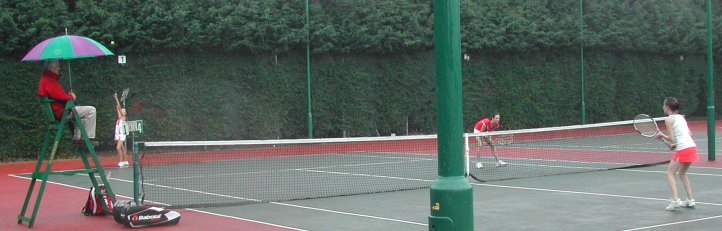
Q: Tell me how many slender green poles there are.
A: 3